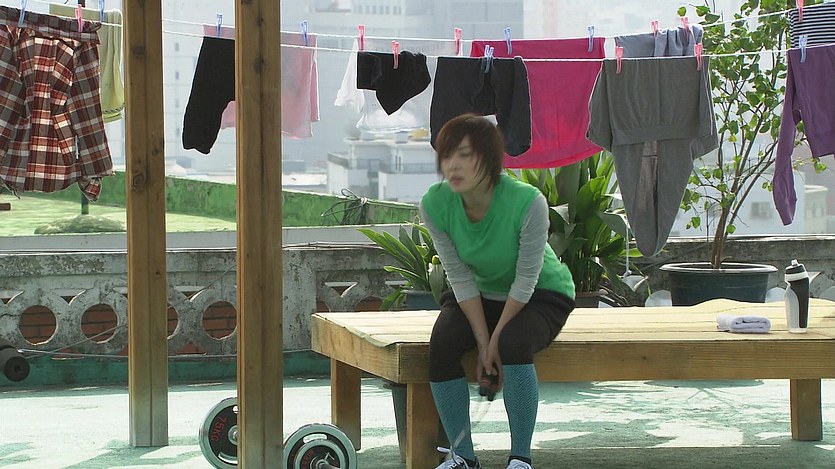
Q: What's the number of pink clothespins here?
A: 9